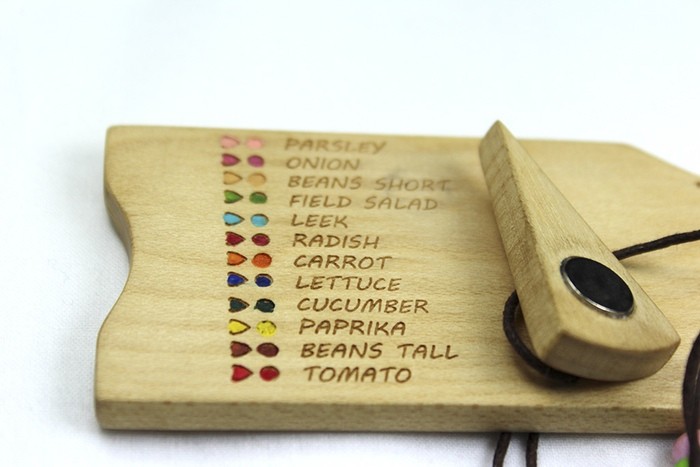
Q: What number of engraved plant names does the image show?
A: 12